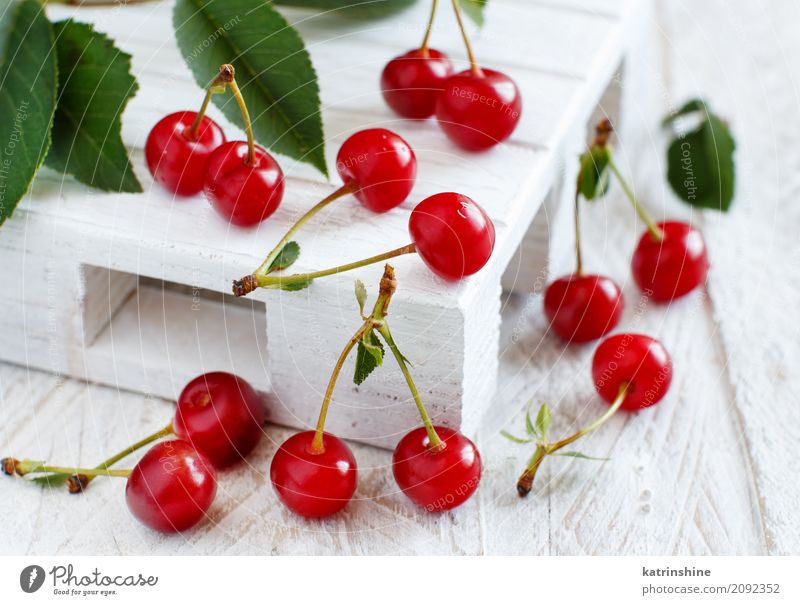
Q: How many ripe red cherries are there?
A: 13